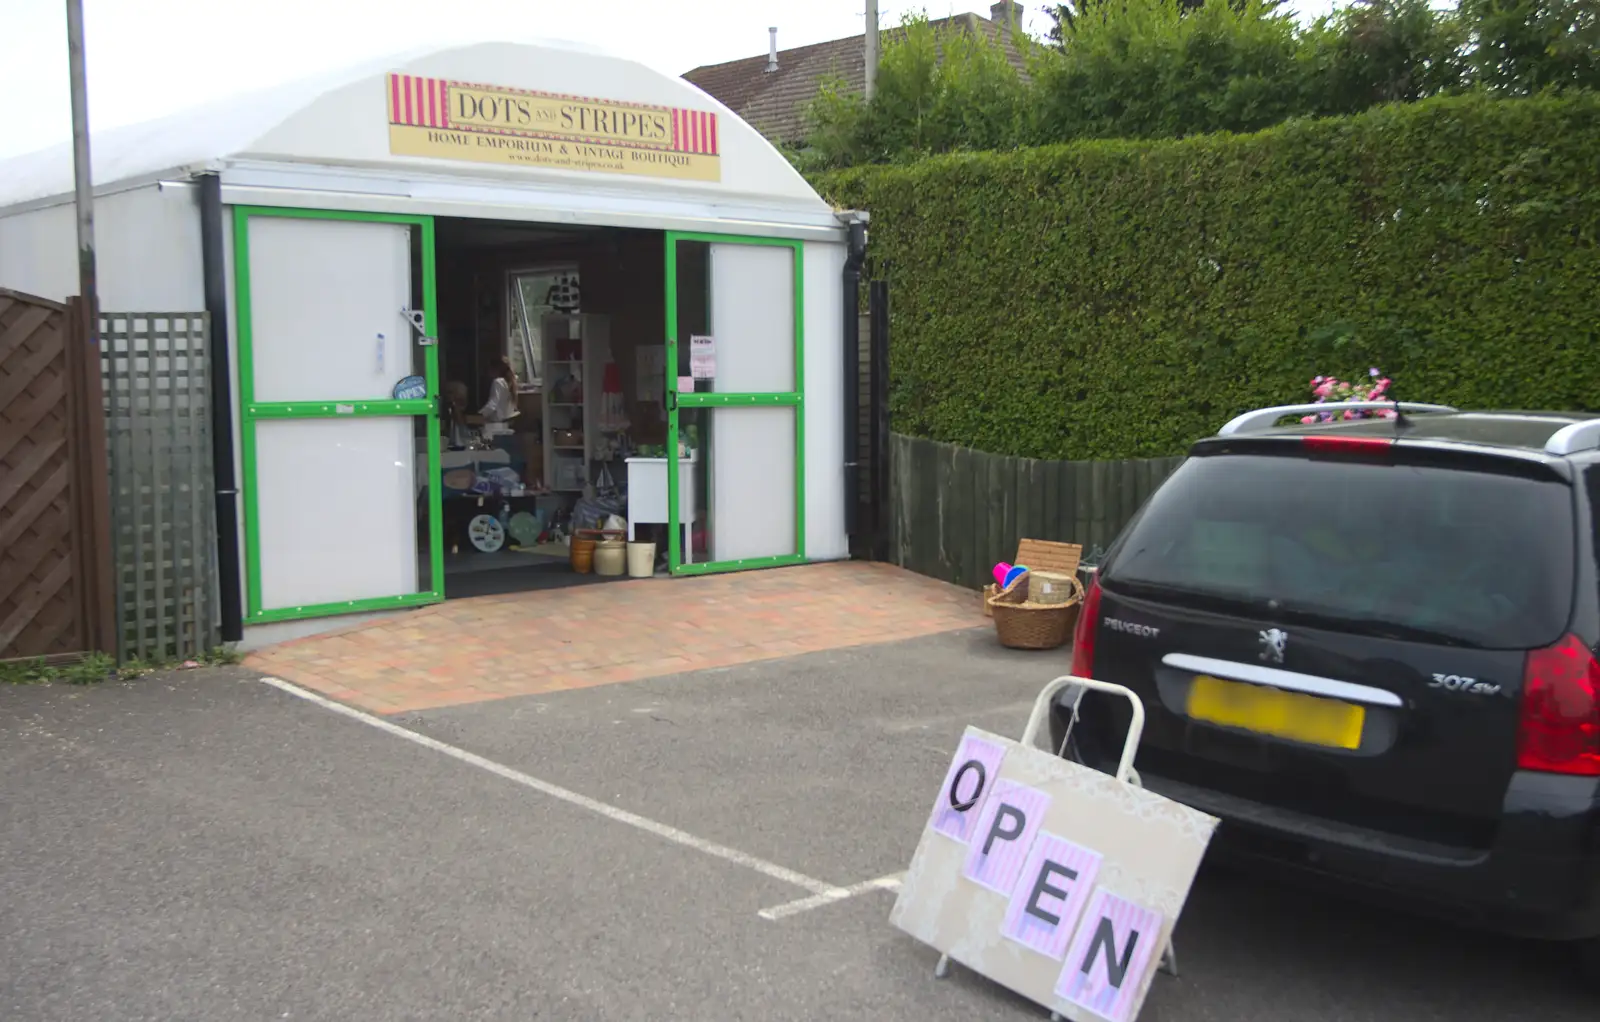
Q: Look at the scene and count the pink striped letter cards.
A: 4